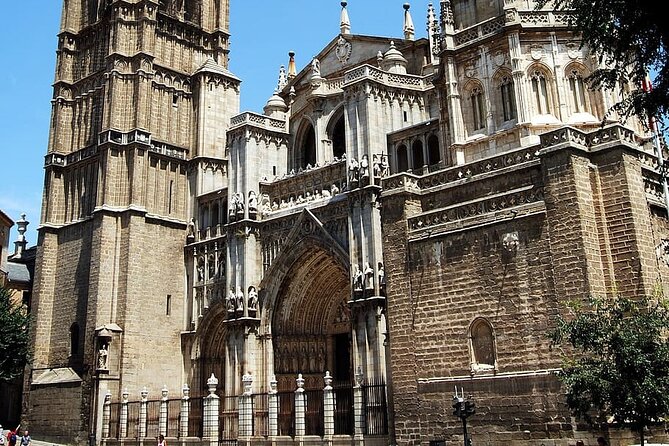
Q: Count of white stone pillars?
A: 11